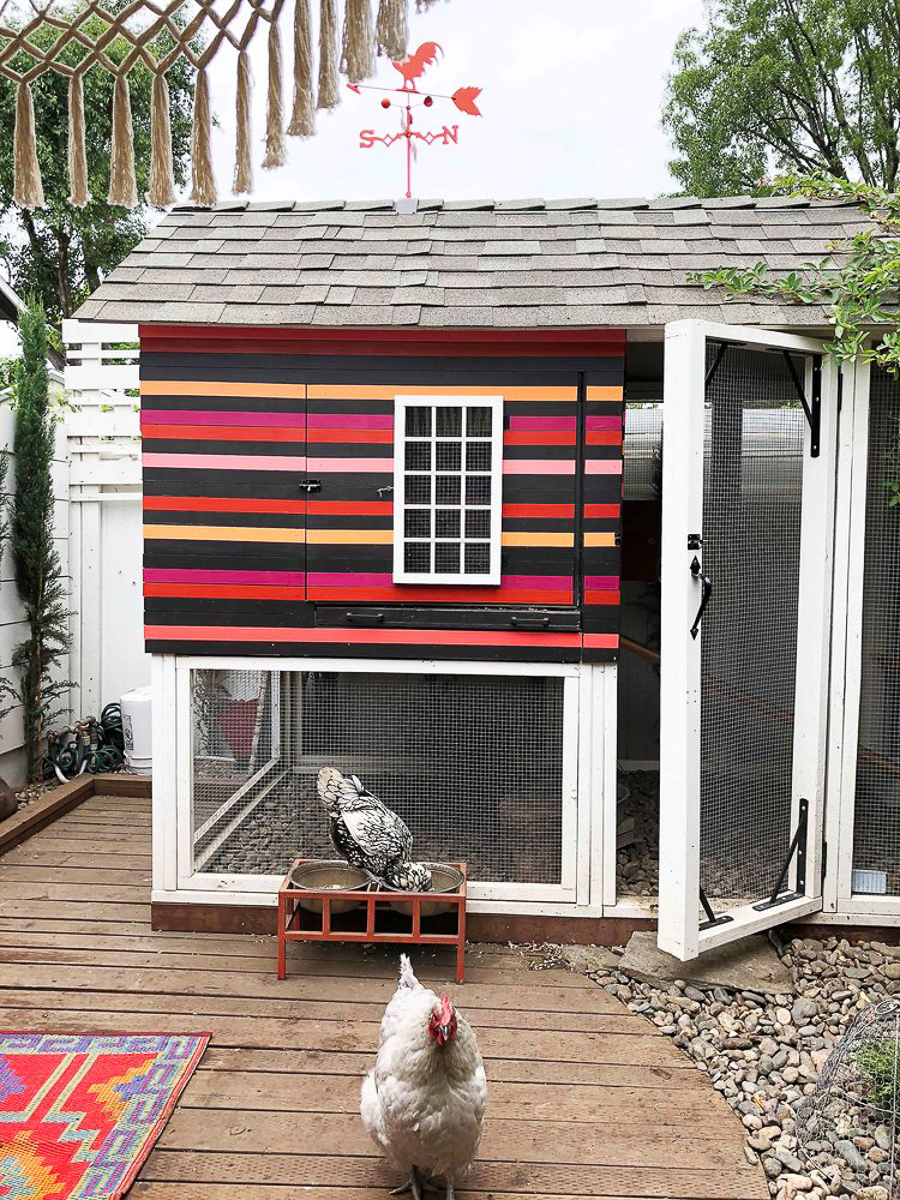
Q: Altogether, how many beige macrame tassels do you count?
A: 11